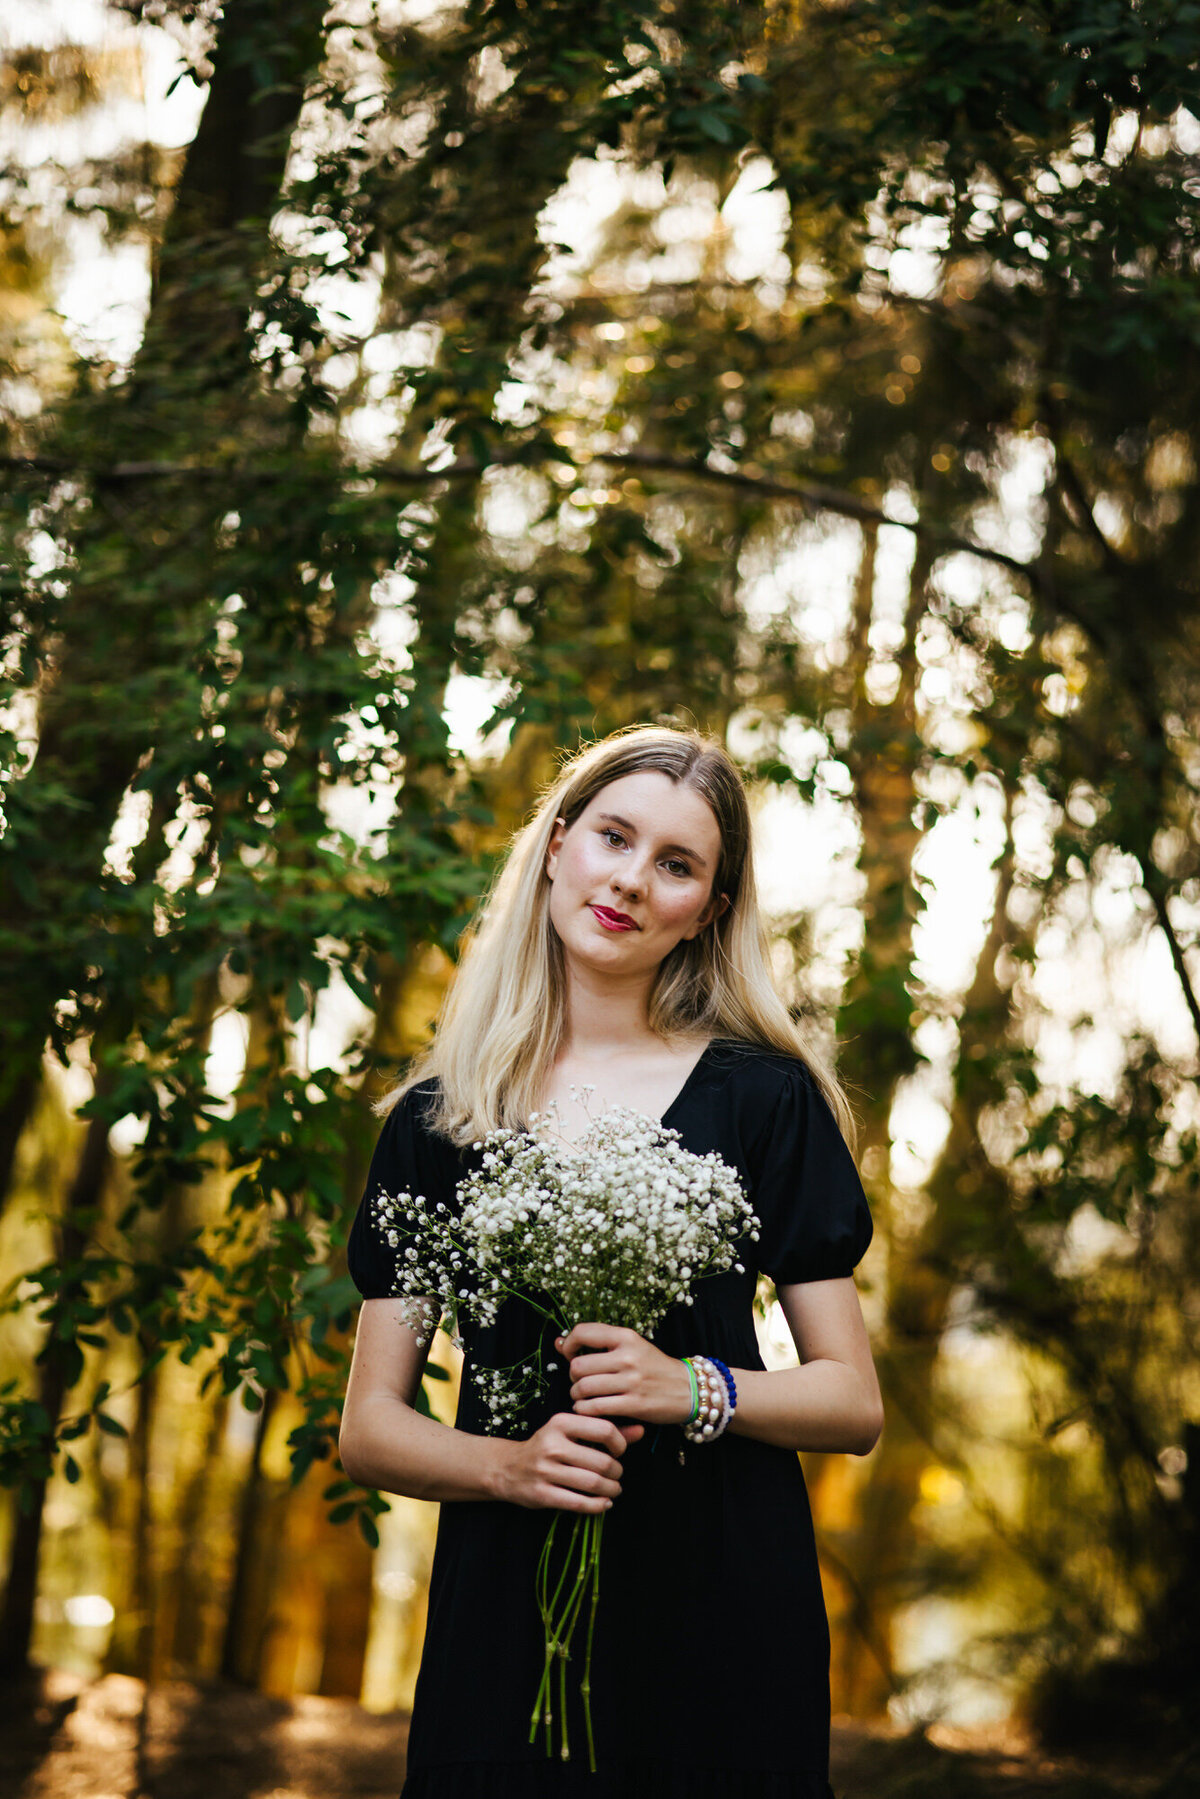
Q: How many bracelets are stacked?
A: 5